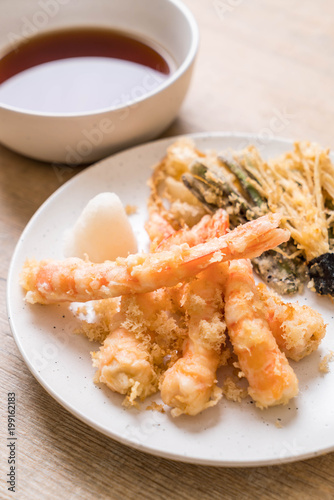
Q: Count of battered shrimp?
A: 5